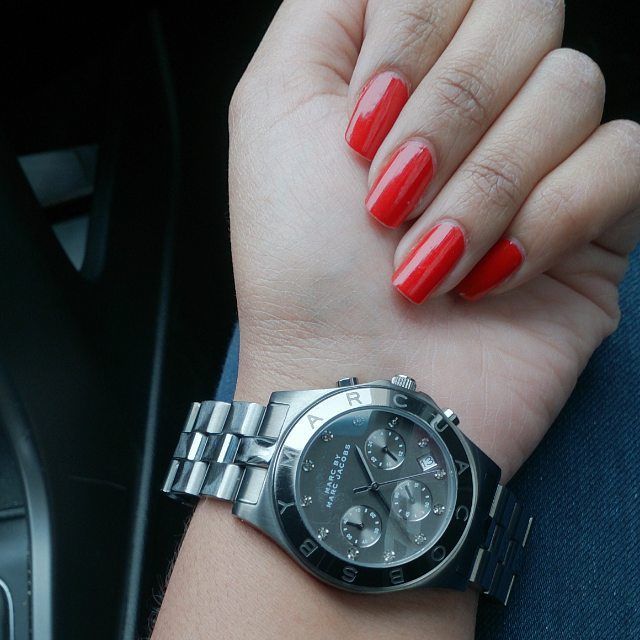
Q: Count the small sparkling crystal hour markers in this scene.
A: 12